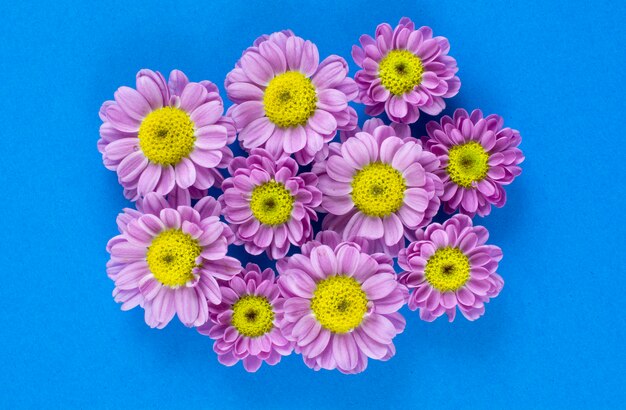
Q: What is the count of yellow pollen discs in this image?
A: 10